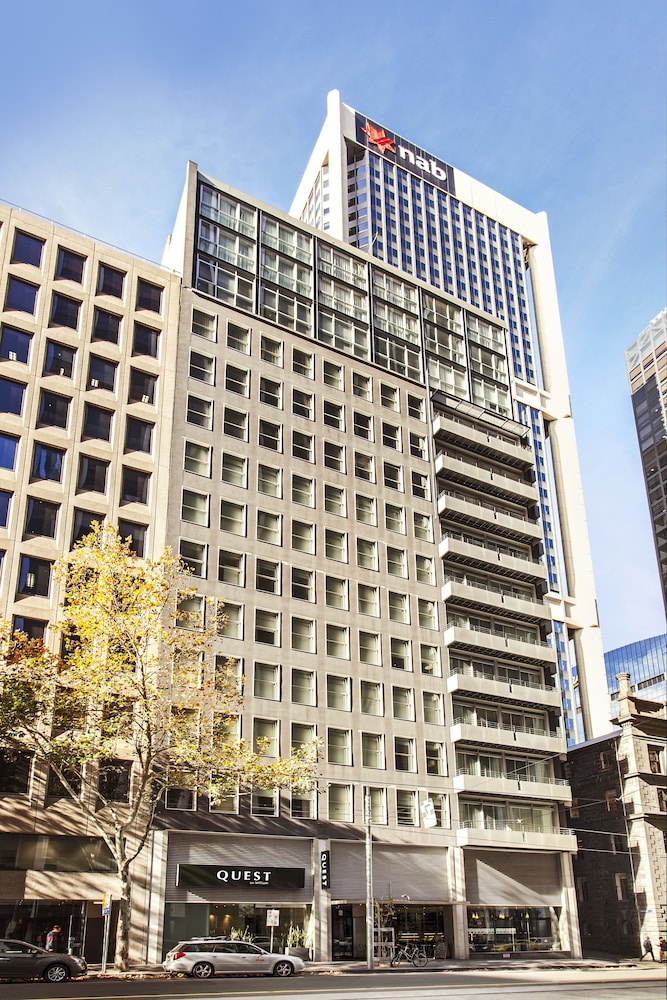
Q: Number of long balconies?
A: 10